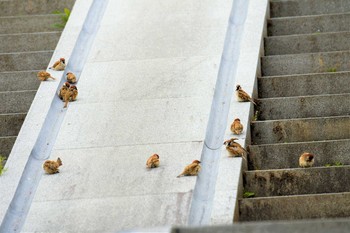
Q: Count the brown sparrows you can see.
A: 12